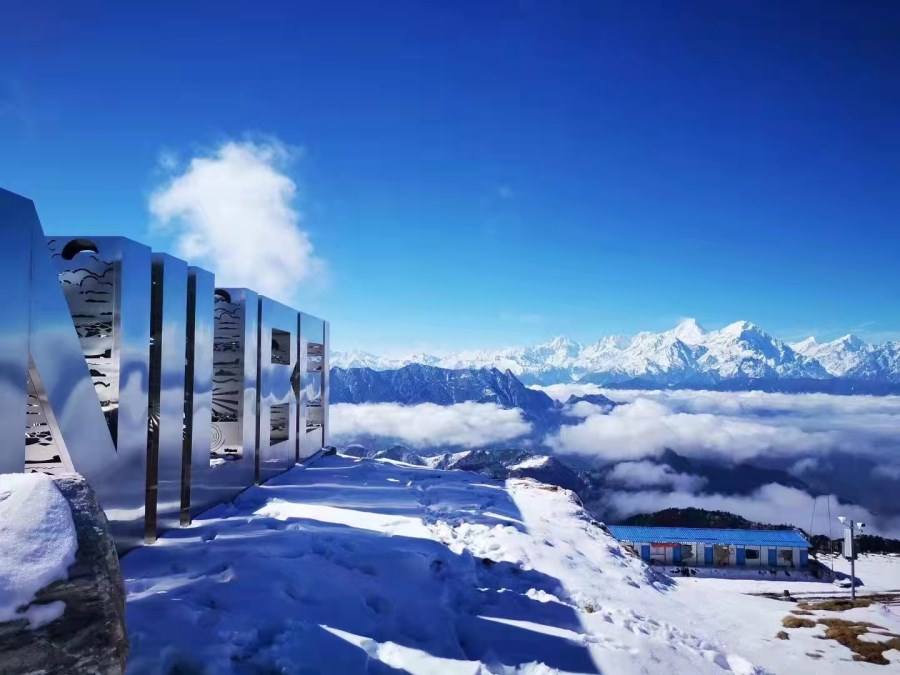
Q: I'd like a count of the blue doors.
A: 6